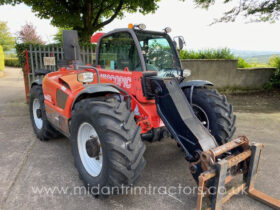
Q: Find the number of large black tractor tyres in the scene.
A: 3